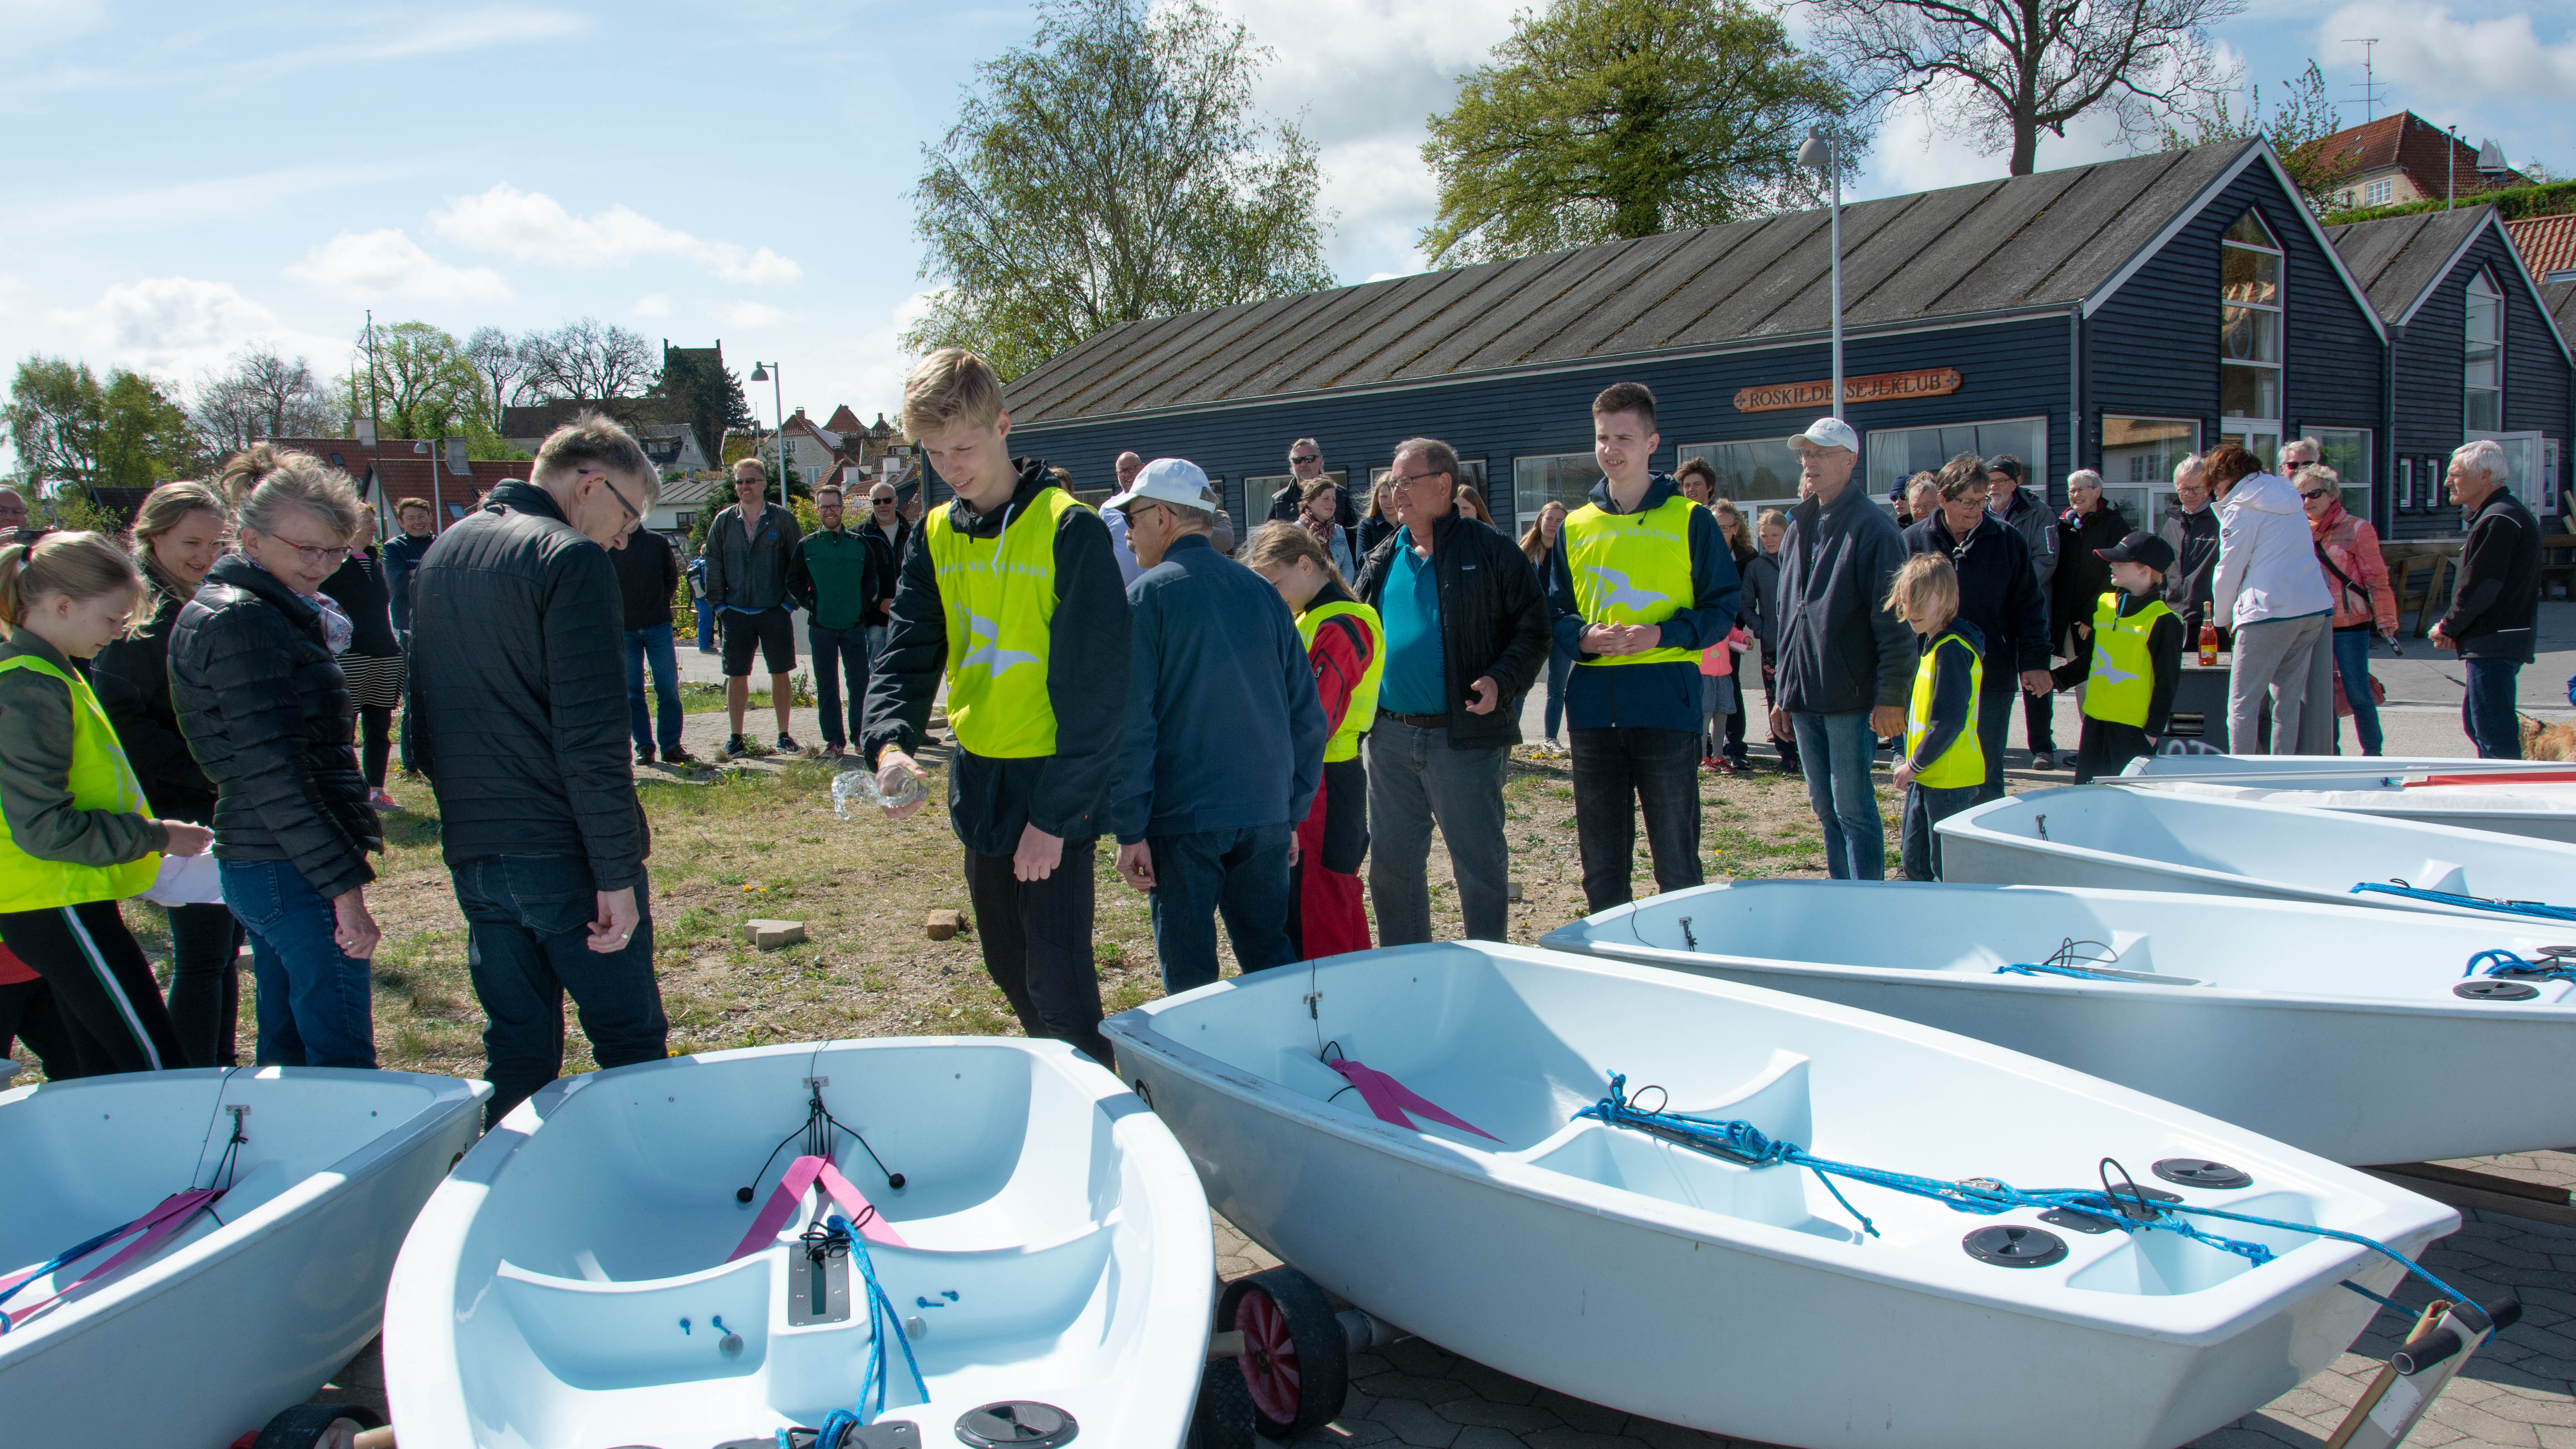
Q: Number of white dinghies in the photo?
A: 6